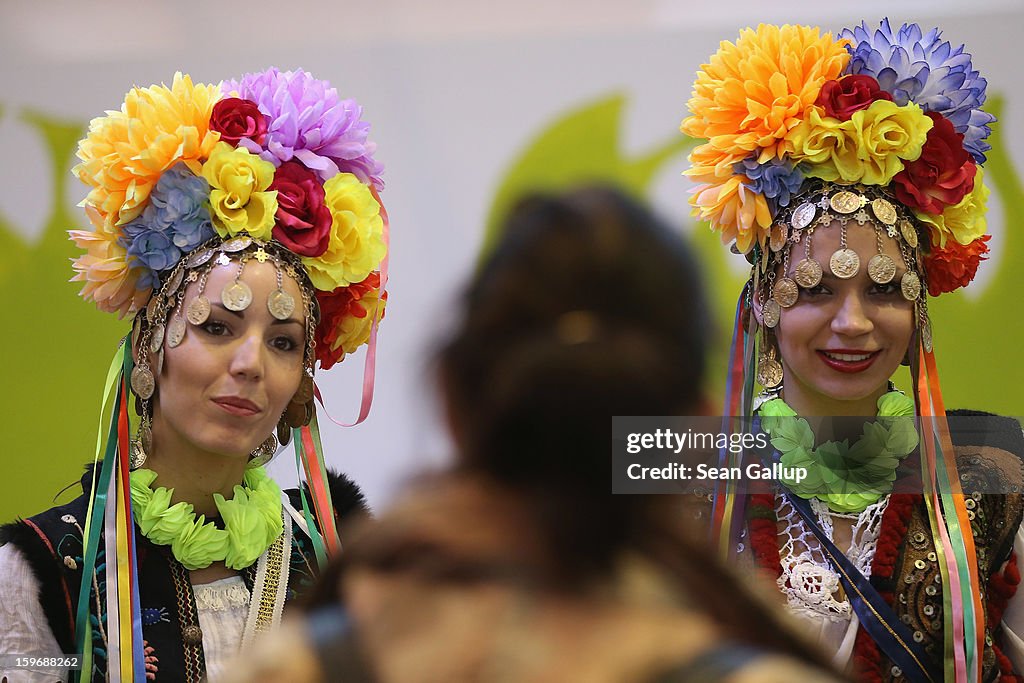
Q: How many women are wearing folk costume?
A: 2